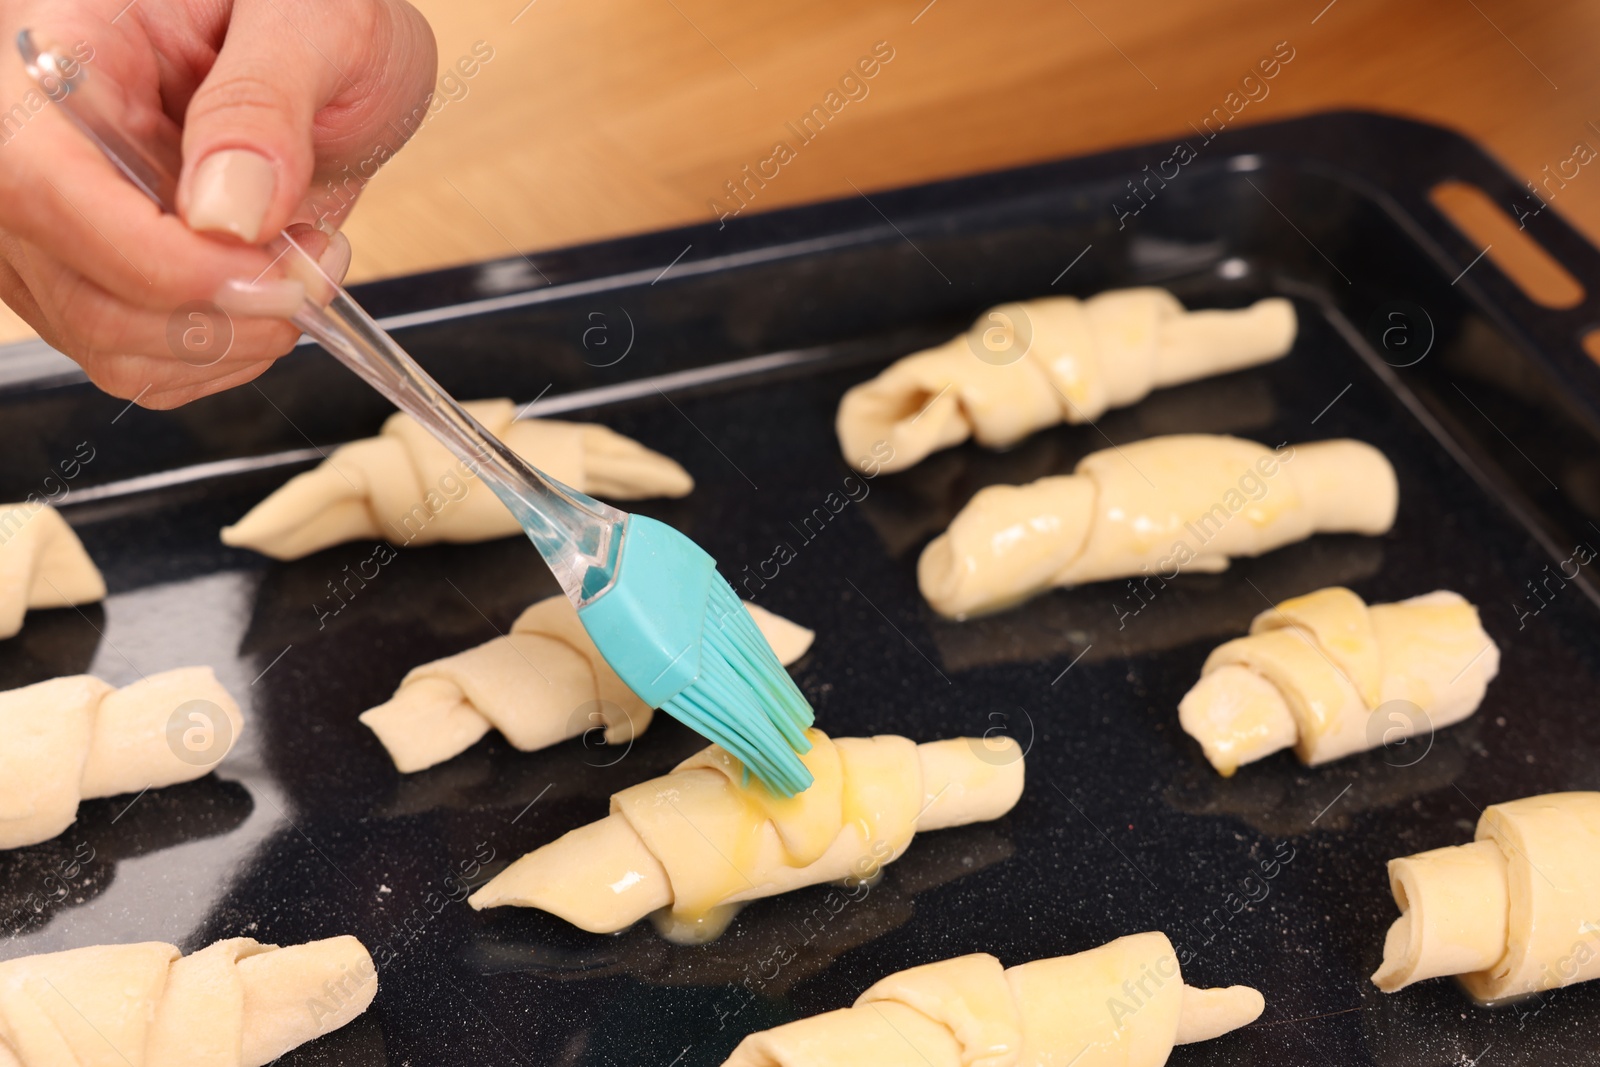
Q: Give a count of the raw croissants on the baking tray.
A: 11